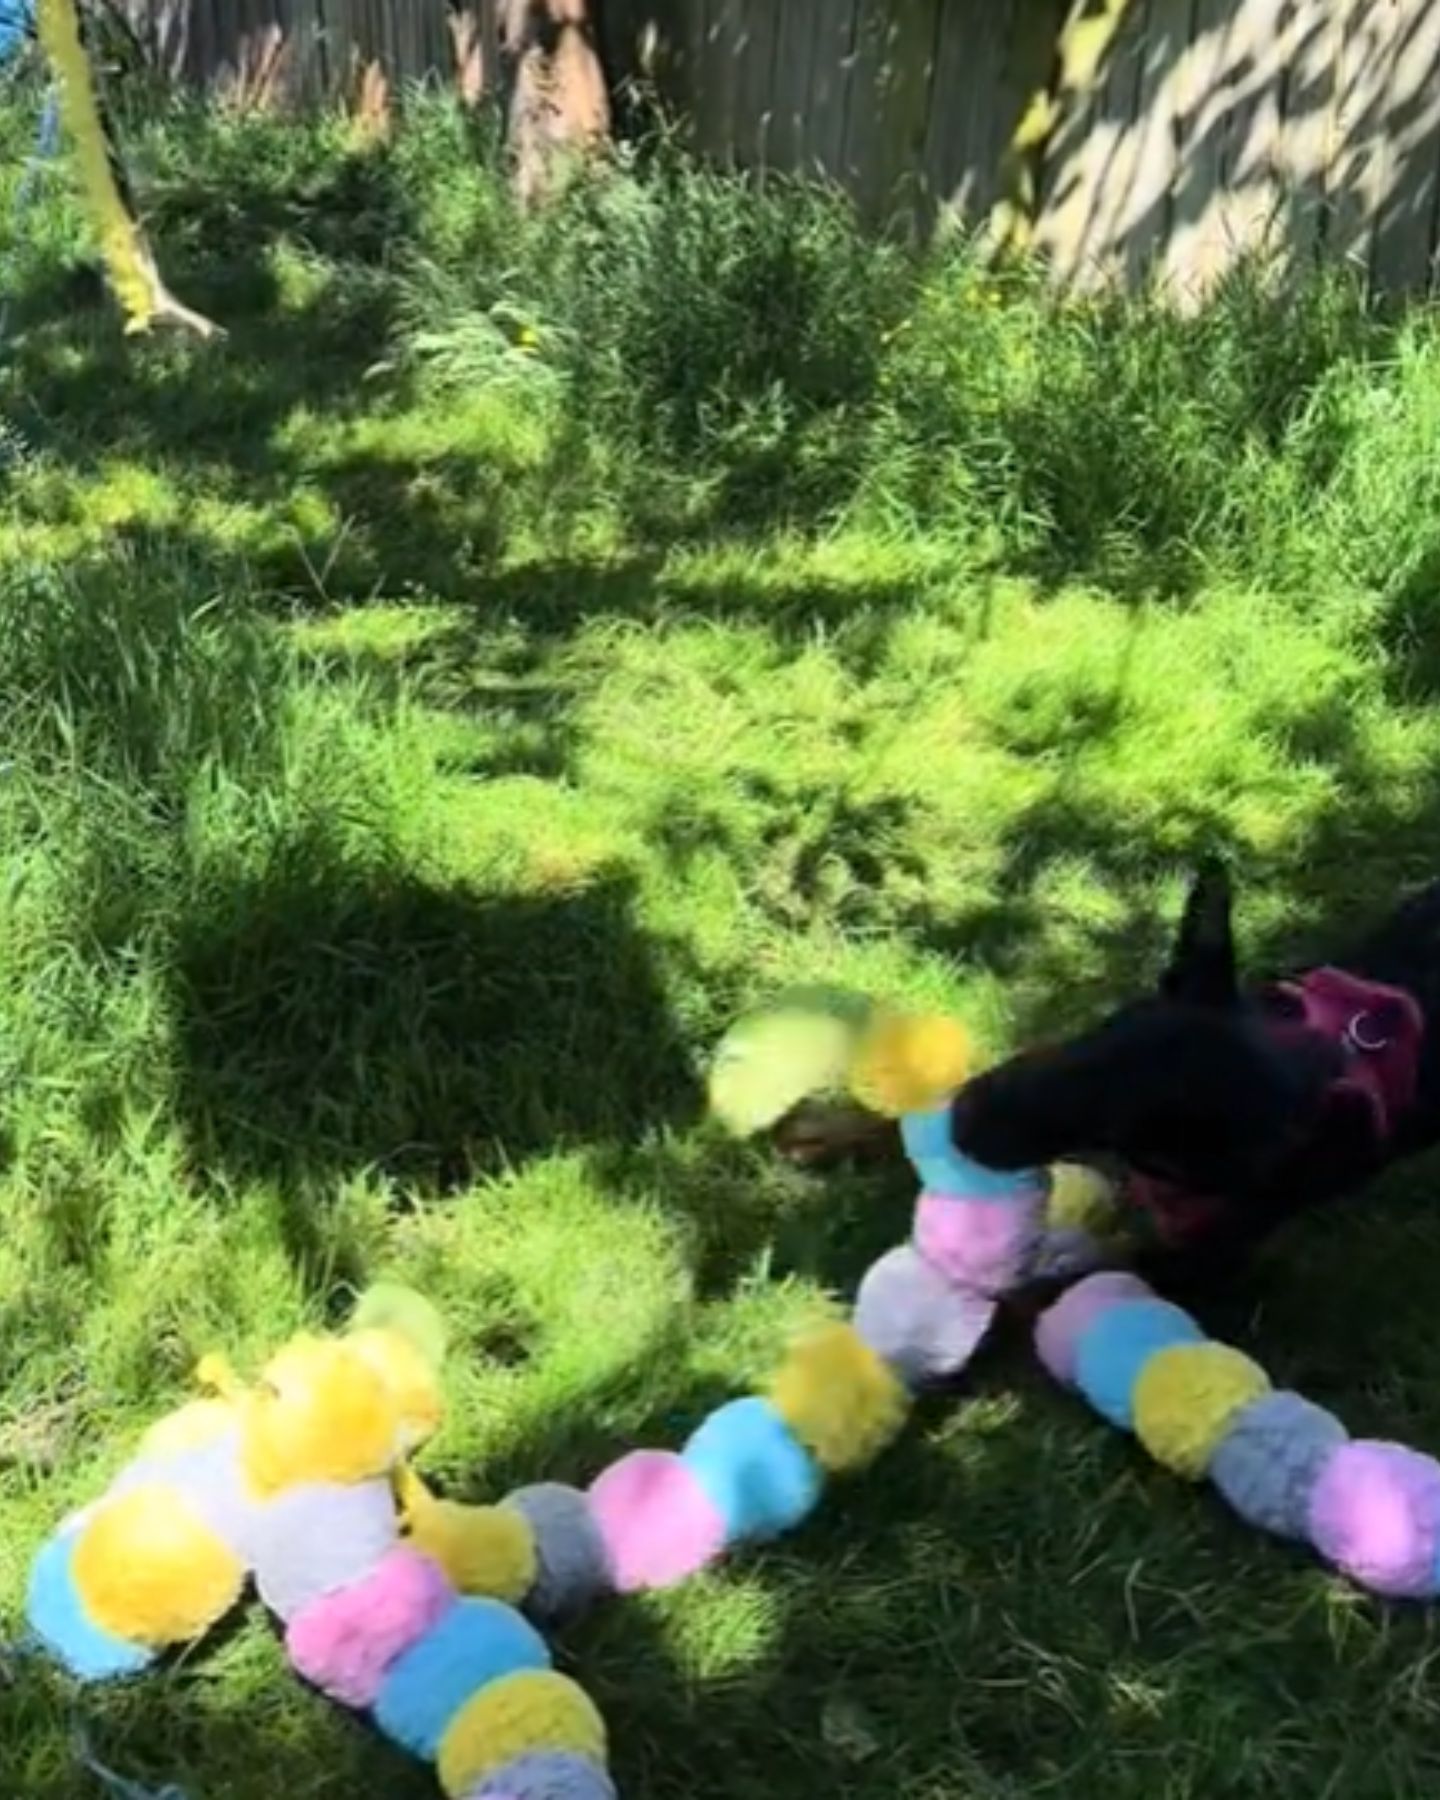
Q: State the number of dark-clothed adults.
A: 0